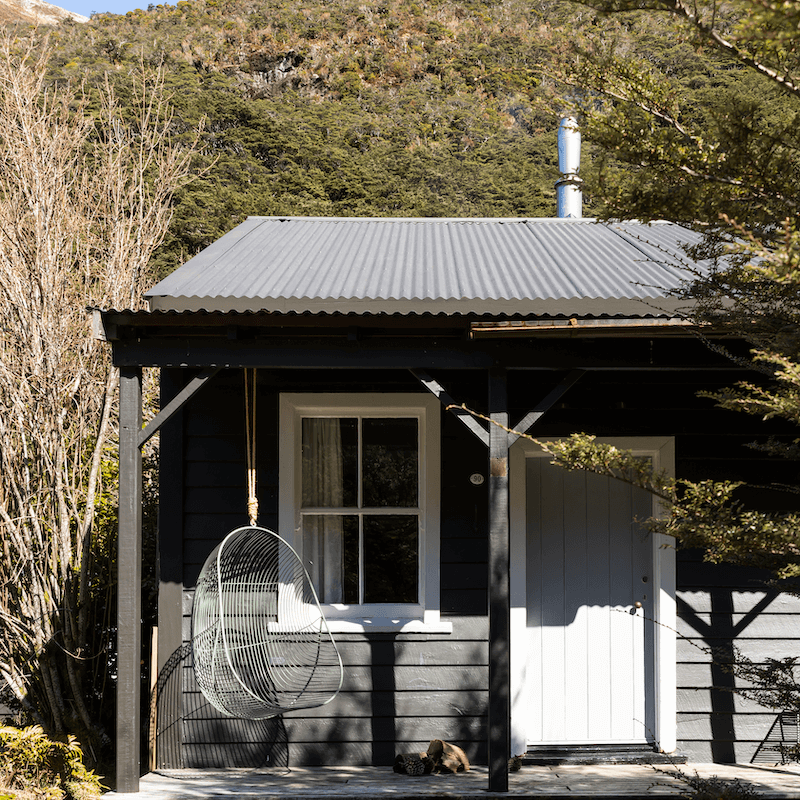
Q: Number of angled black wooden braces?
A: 3